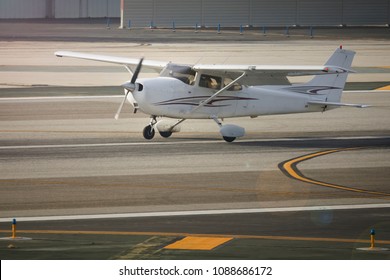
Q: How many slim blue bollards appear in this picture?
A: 10